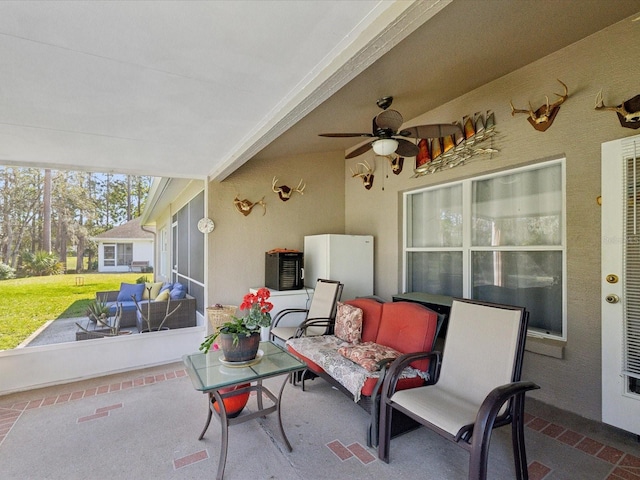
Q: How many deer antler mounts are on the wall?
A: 6